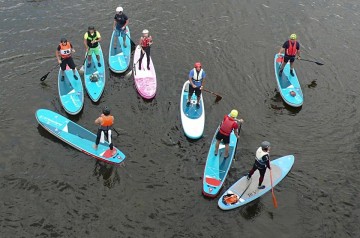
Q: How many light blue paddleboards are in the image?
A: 7